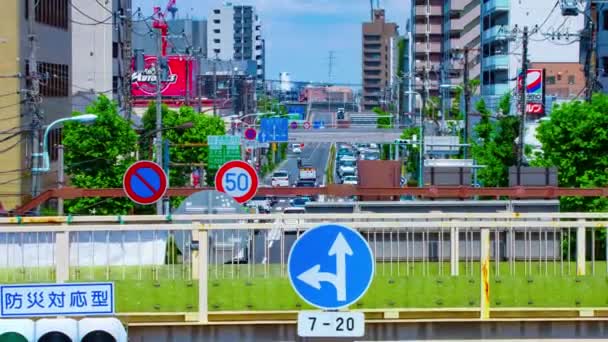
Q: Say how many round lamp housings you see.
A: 3